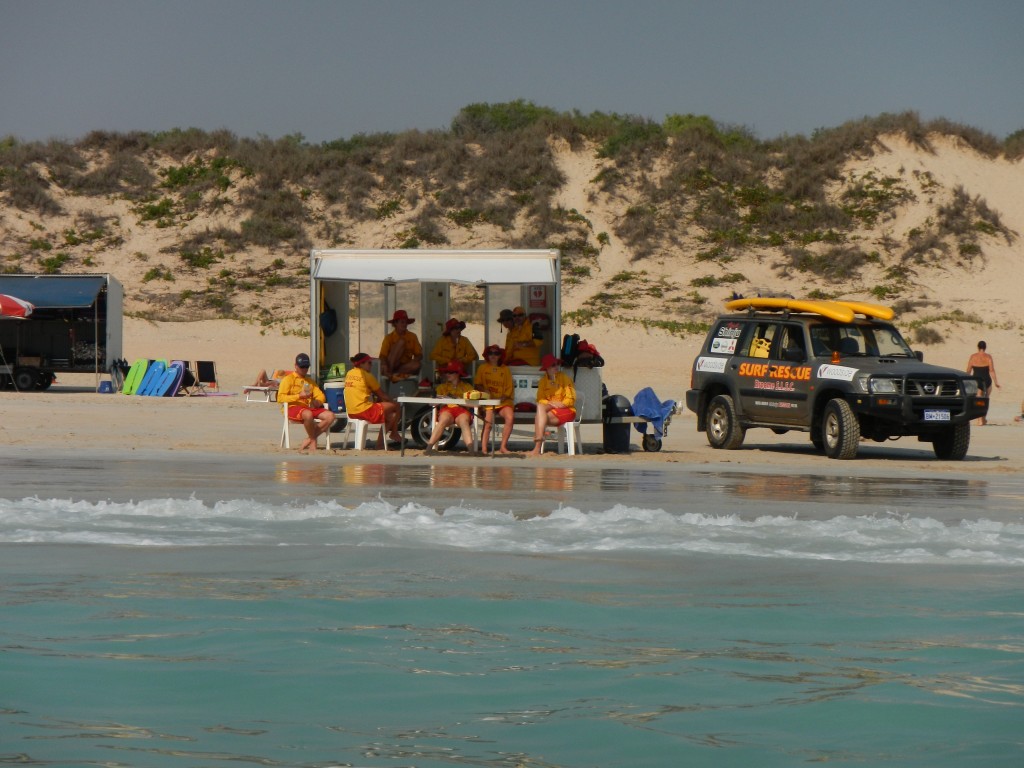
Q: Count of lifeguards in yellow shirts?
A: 9